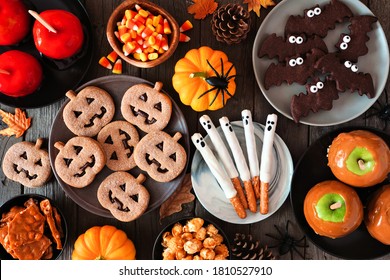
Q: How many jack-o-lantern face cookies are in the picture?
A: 7